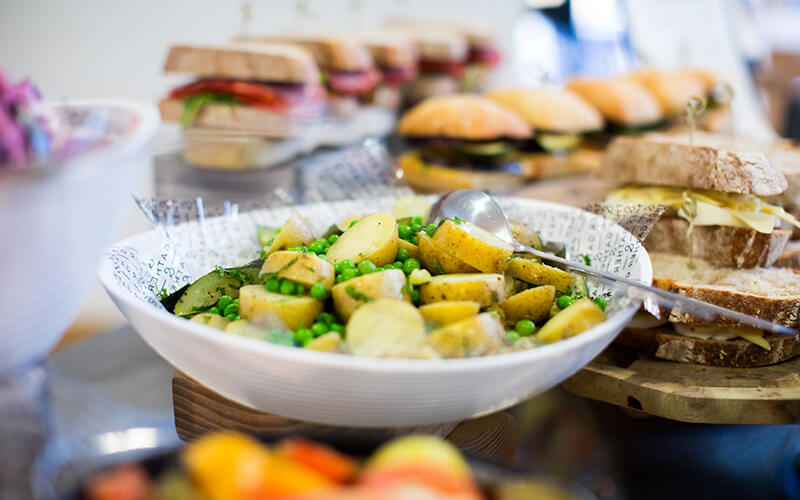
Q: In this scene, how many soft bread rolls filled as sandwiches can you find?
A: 5